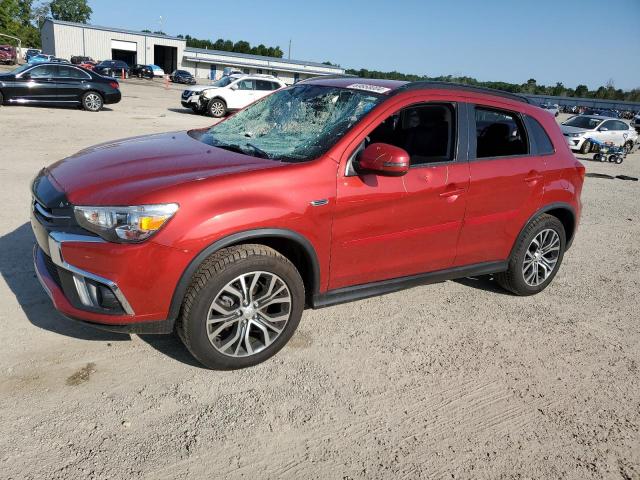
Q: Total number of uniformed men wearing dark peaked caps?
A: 0